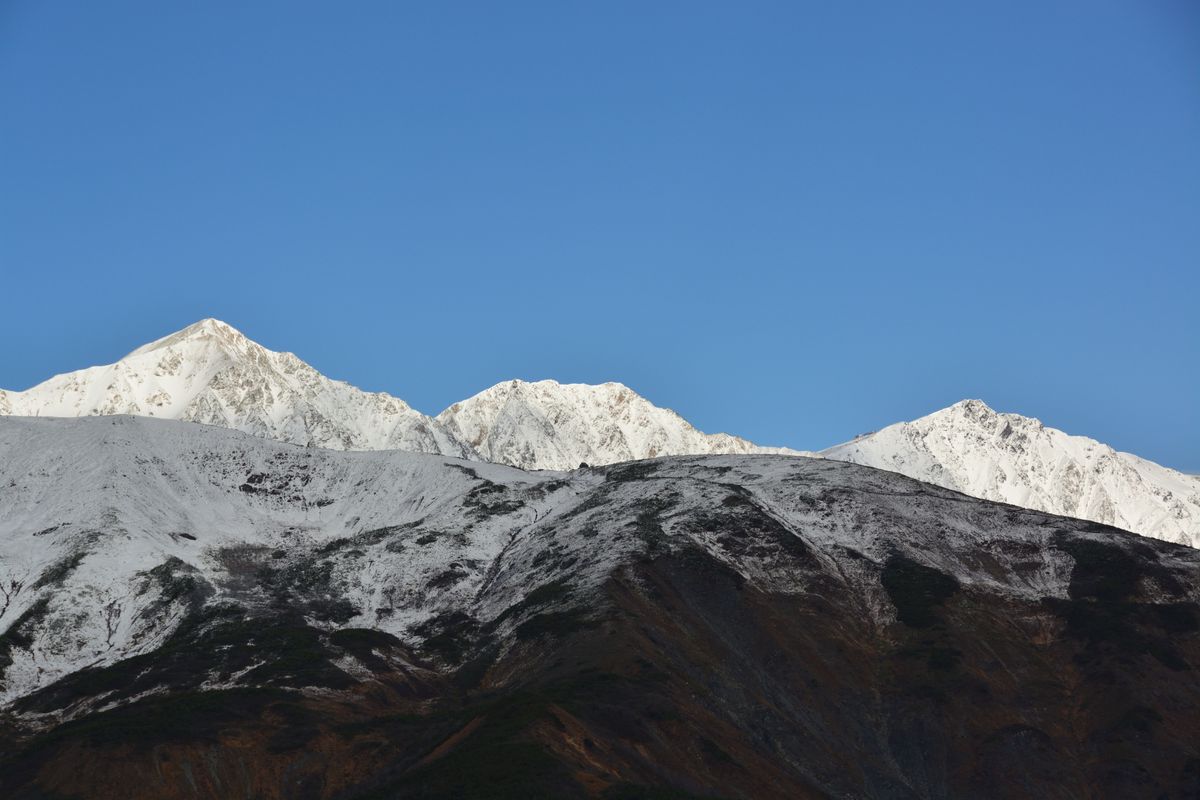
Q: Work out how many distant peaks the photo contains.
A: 3